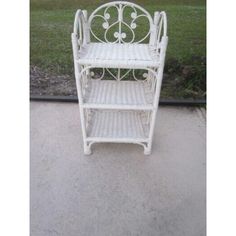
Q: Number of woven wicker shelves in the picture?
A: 3